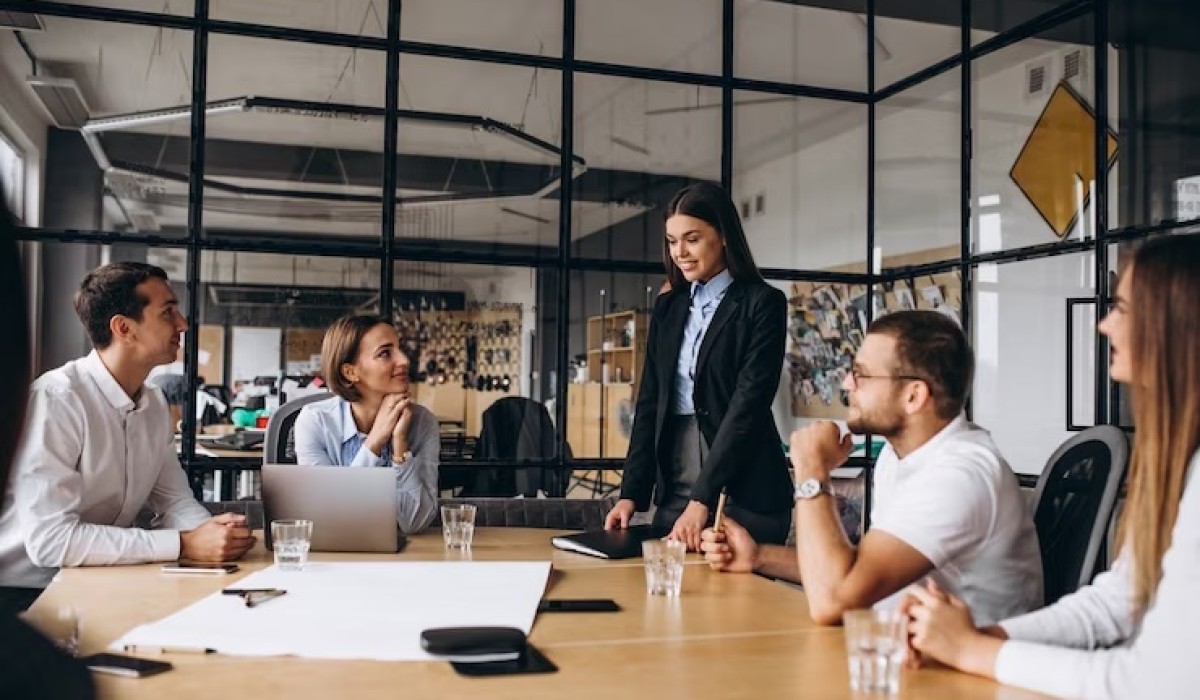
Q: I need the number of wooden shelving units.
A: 1